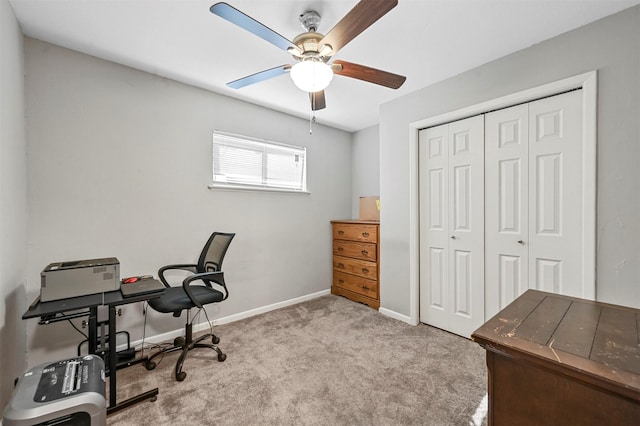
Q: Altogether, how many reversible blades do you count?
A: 5